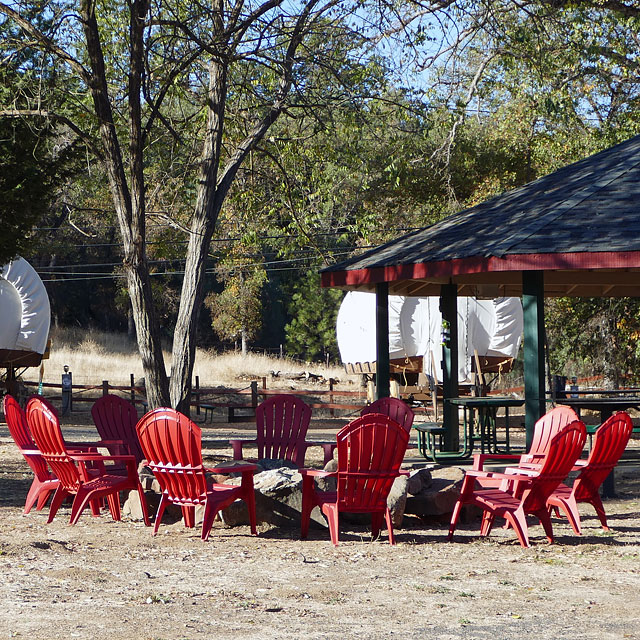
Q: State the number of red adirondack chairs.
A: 10